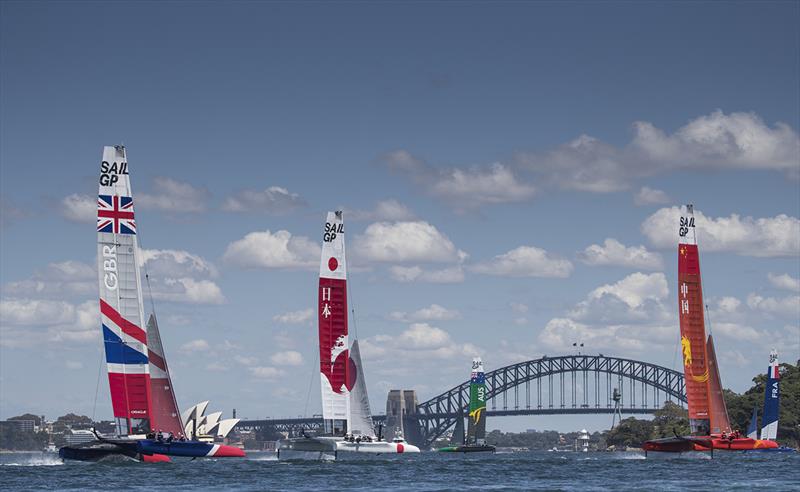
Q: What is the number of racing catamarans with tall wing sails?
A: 5